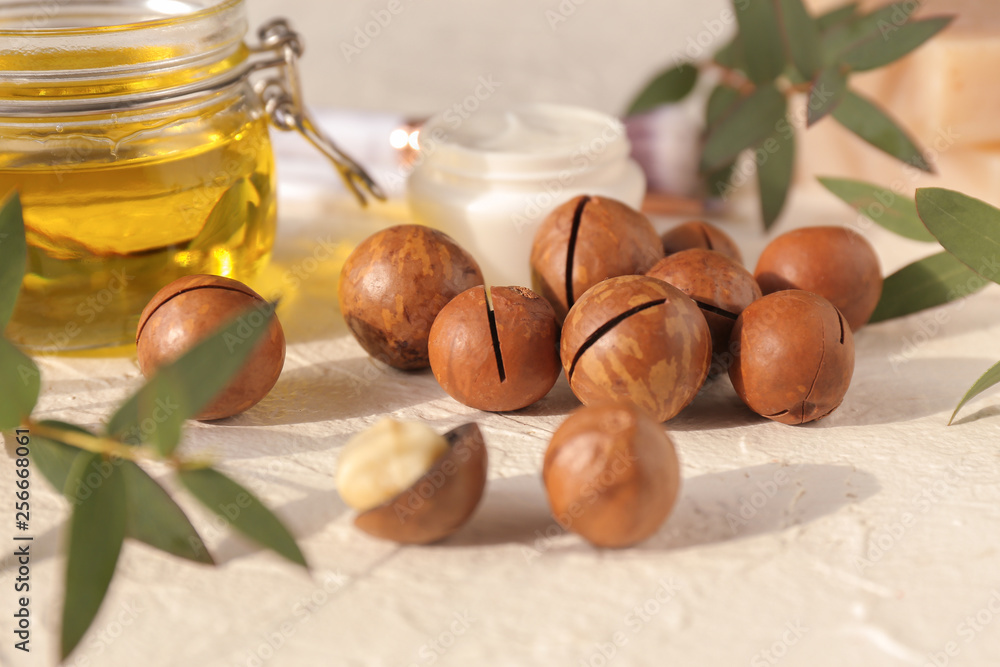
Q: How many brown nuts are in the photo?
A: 11